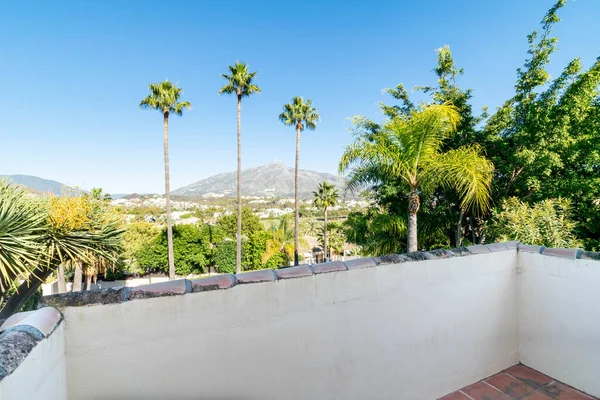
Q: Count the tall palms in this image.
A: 3